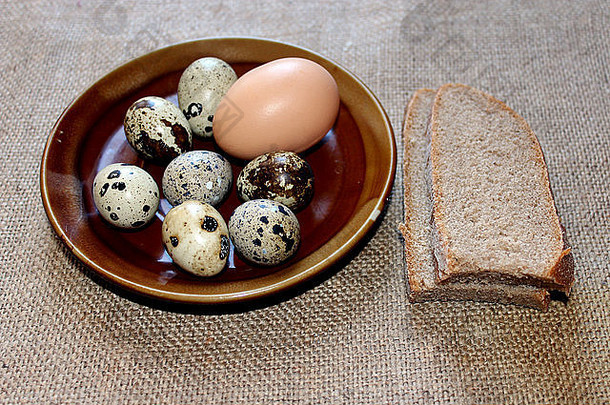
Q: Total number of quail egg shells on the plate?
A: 7